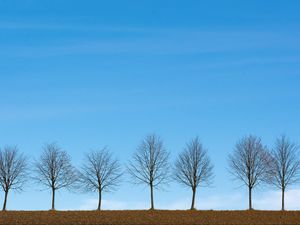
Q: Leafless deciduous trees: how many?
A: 7